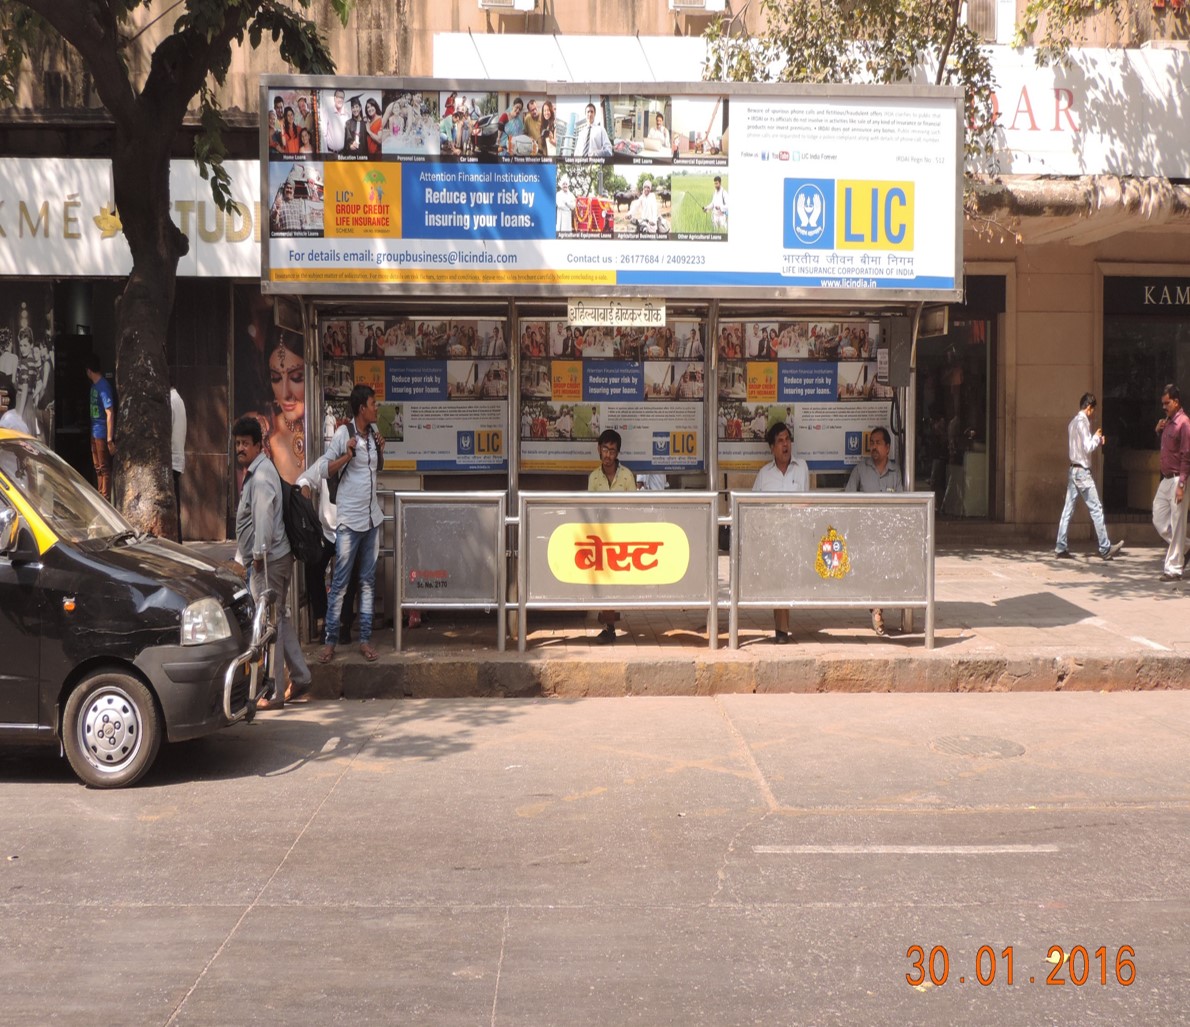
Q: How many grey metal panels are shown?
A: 3